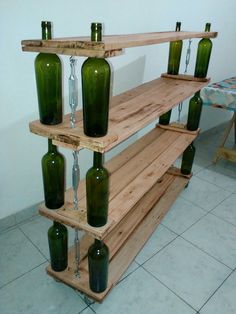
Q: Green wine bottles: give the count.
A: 11